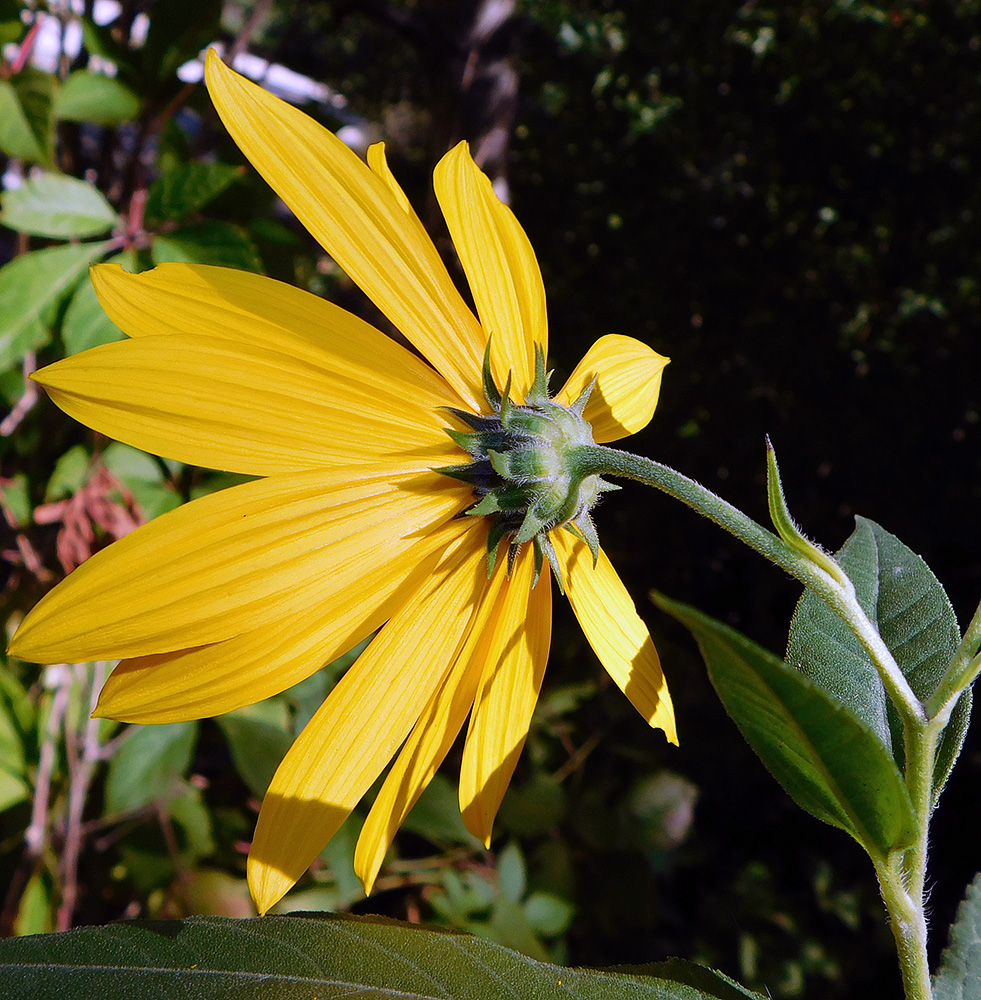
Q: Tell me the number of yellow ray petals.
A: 12